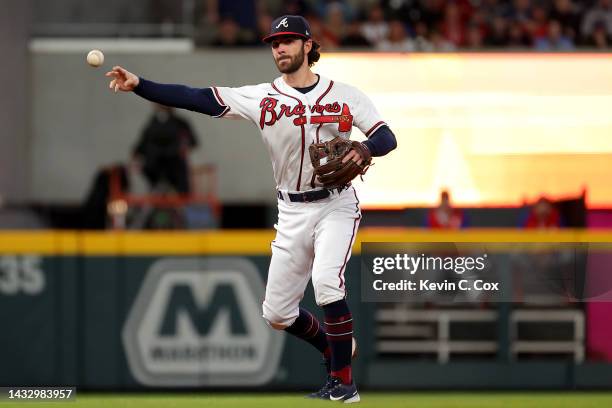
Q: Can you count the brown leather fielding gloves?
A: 1